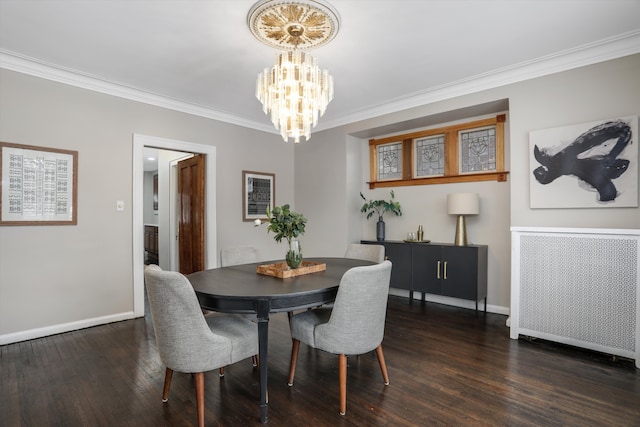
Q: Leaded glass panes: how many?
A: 3